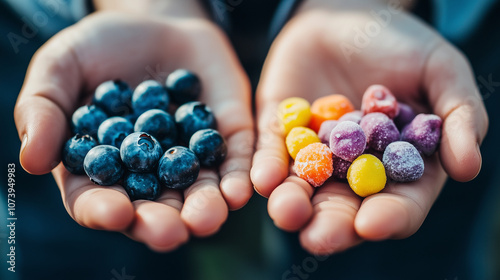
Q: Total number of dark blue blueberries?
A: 13